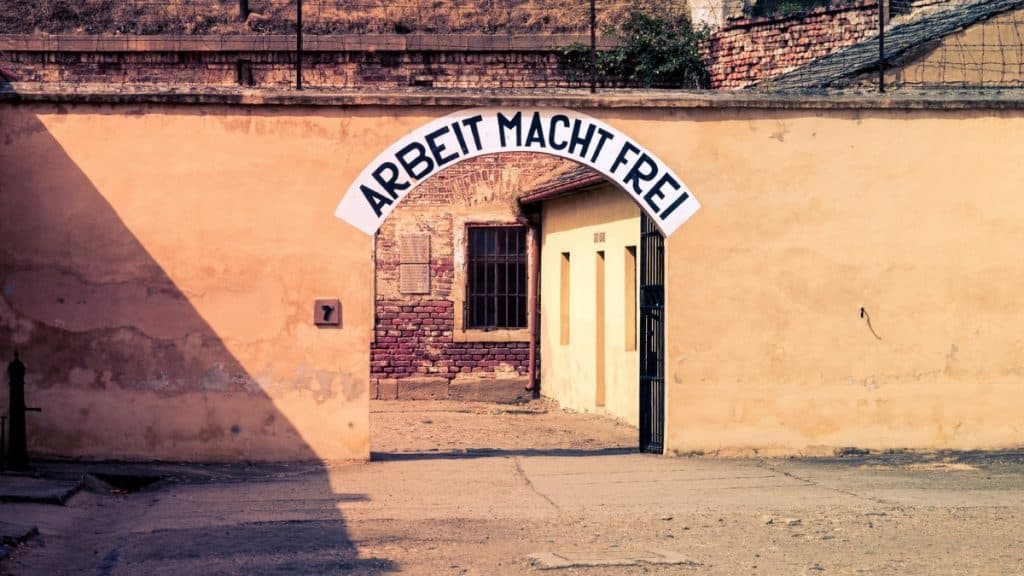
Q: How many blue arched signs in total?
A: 0